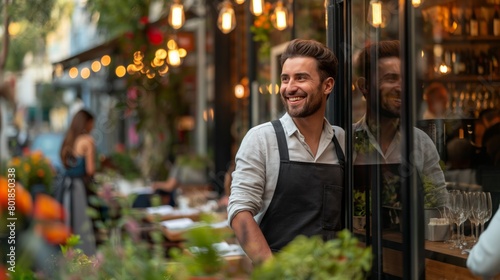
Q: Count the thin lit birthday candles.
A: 0